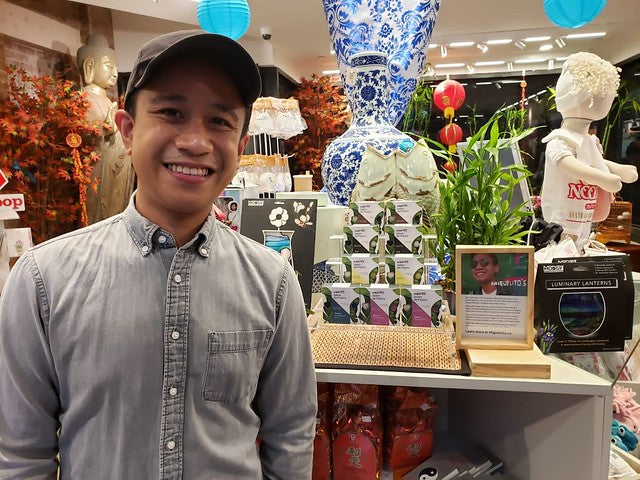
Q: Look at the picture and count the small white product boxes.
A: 9